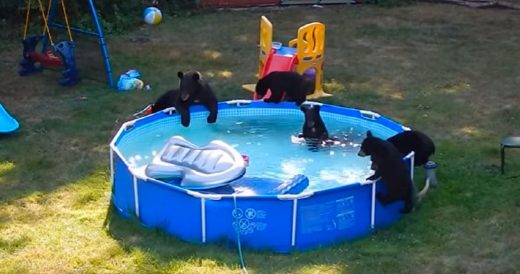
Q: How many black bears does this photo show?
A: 5